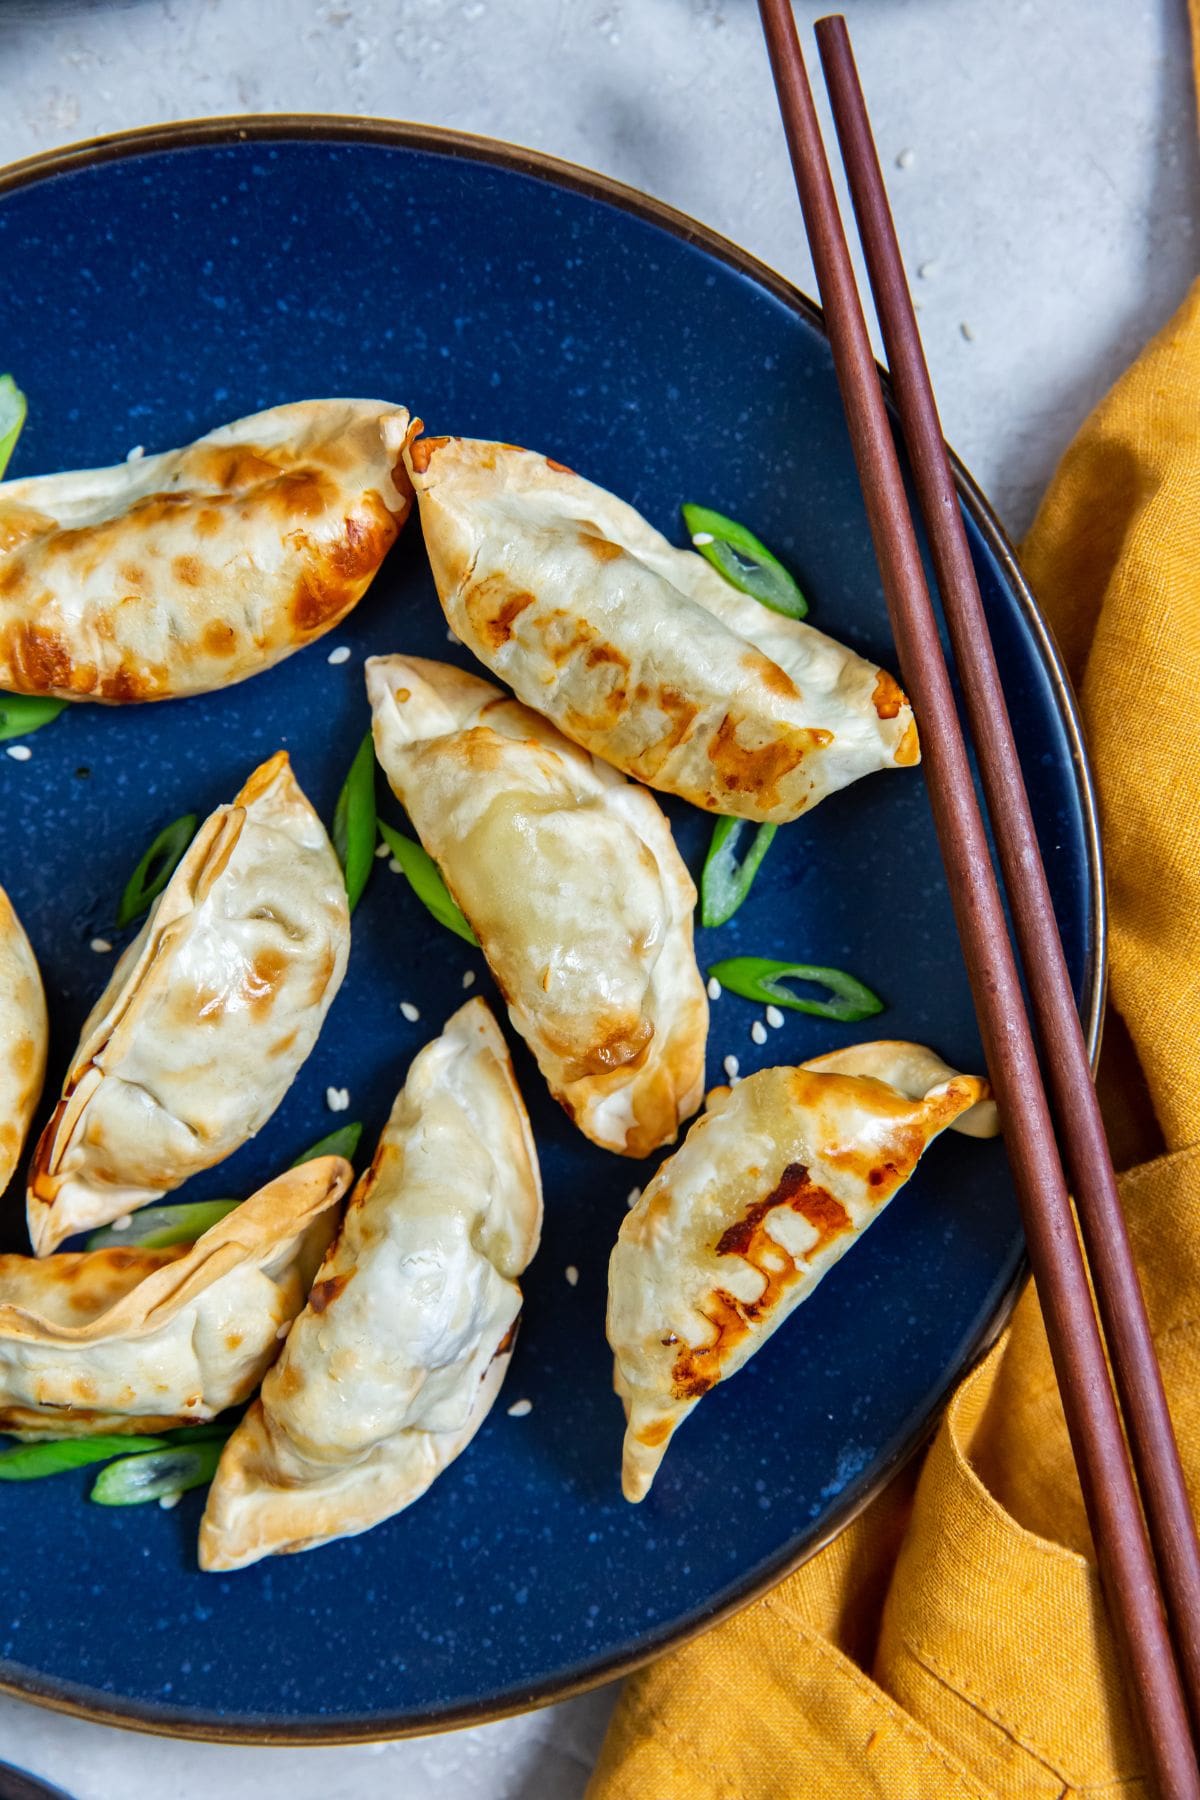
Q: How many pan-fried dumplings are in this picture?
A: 8